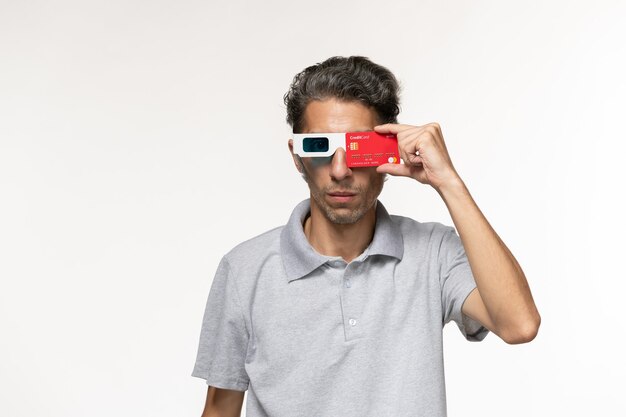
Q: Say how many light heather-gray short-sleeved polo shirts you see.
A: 1